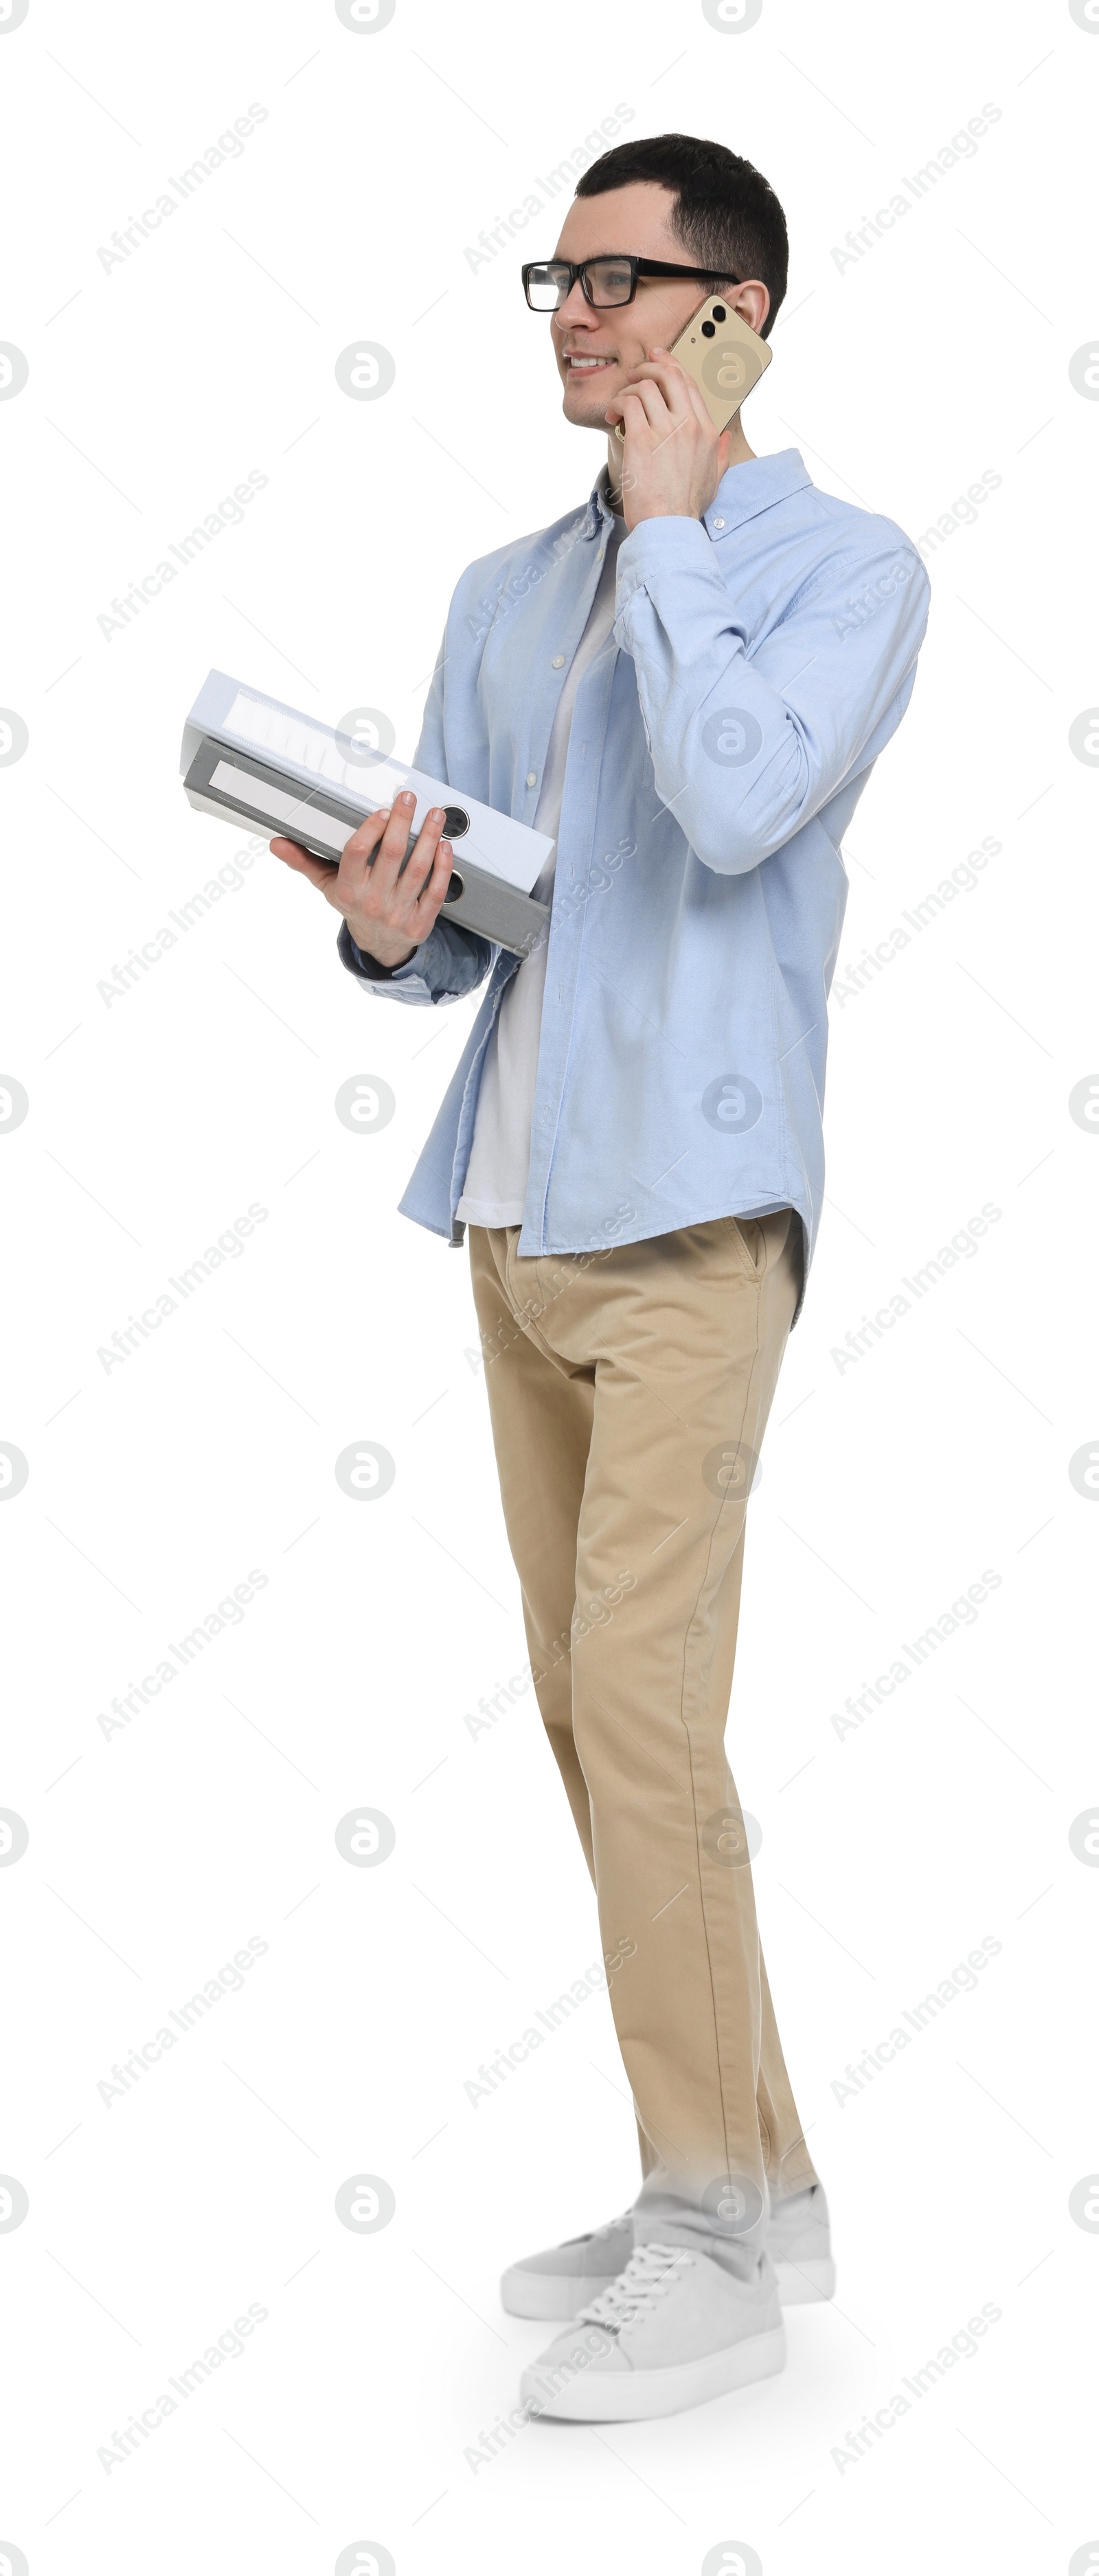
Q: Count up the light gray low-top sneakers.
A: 2